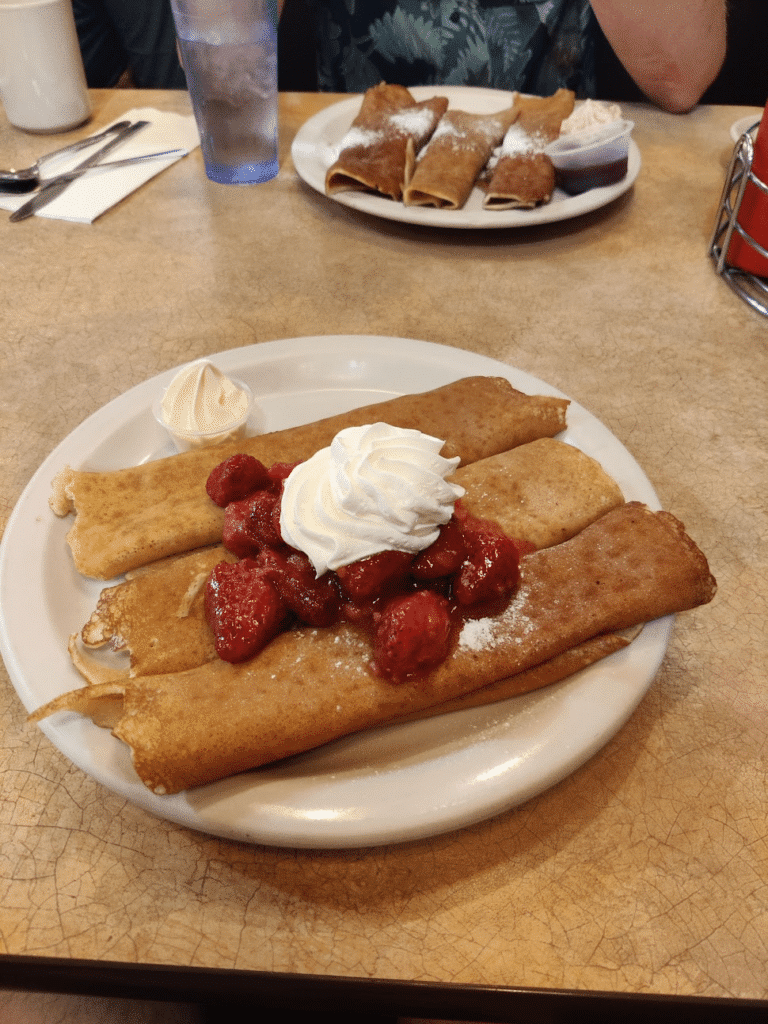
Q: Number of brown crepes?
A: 6